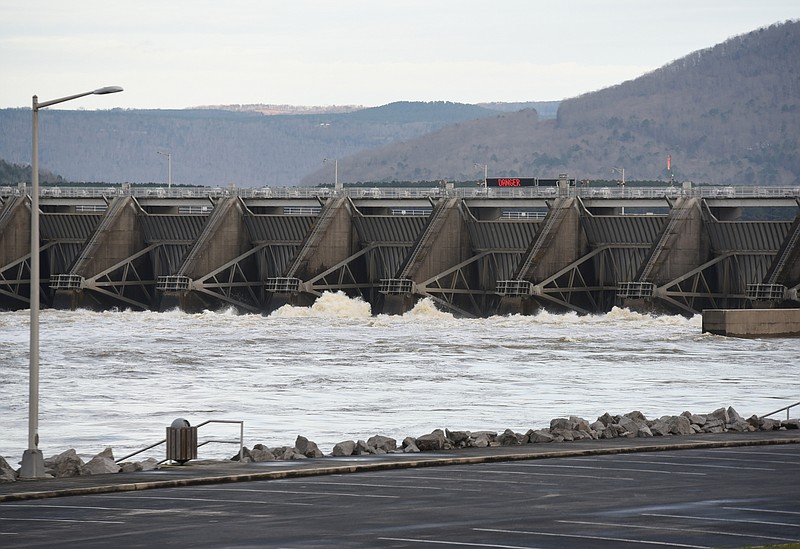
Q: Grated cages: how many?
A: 7